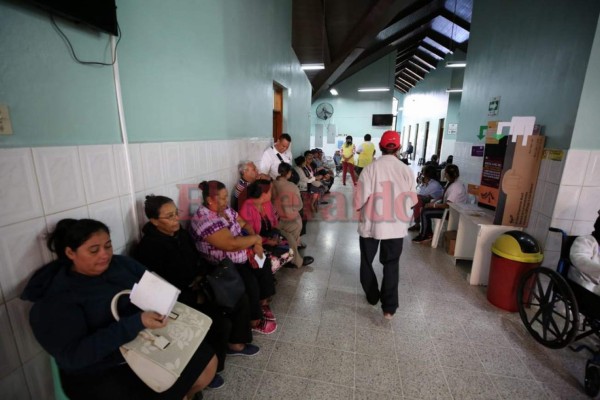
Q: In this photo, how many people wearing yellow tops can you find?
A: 2